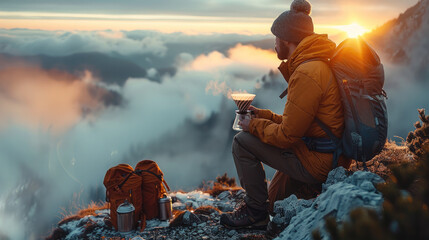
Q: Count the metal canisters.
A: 2